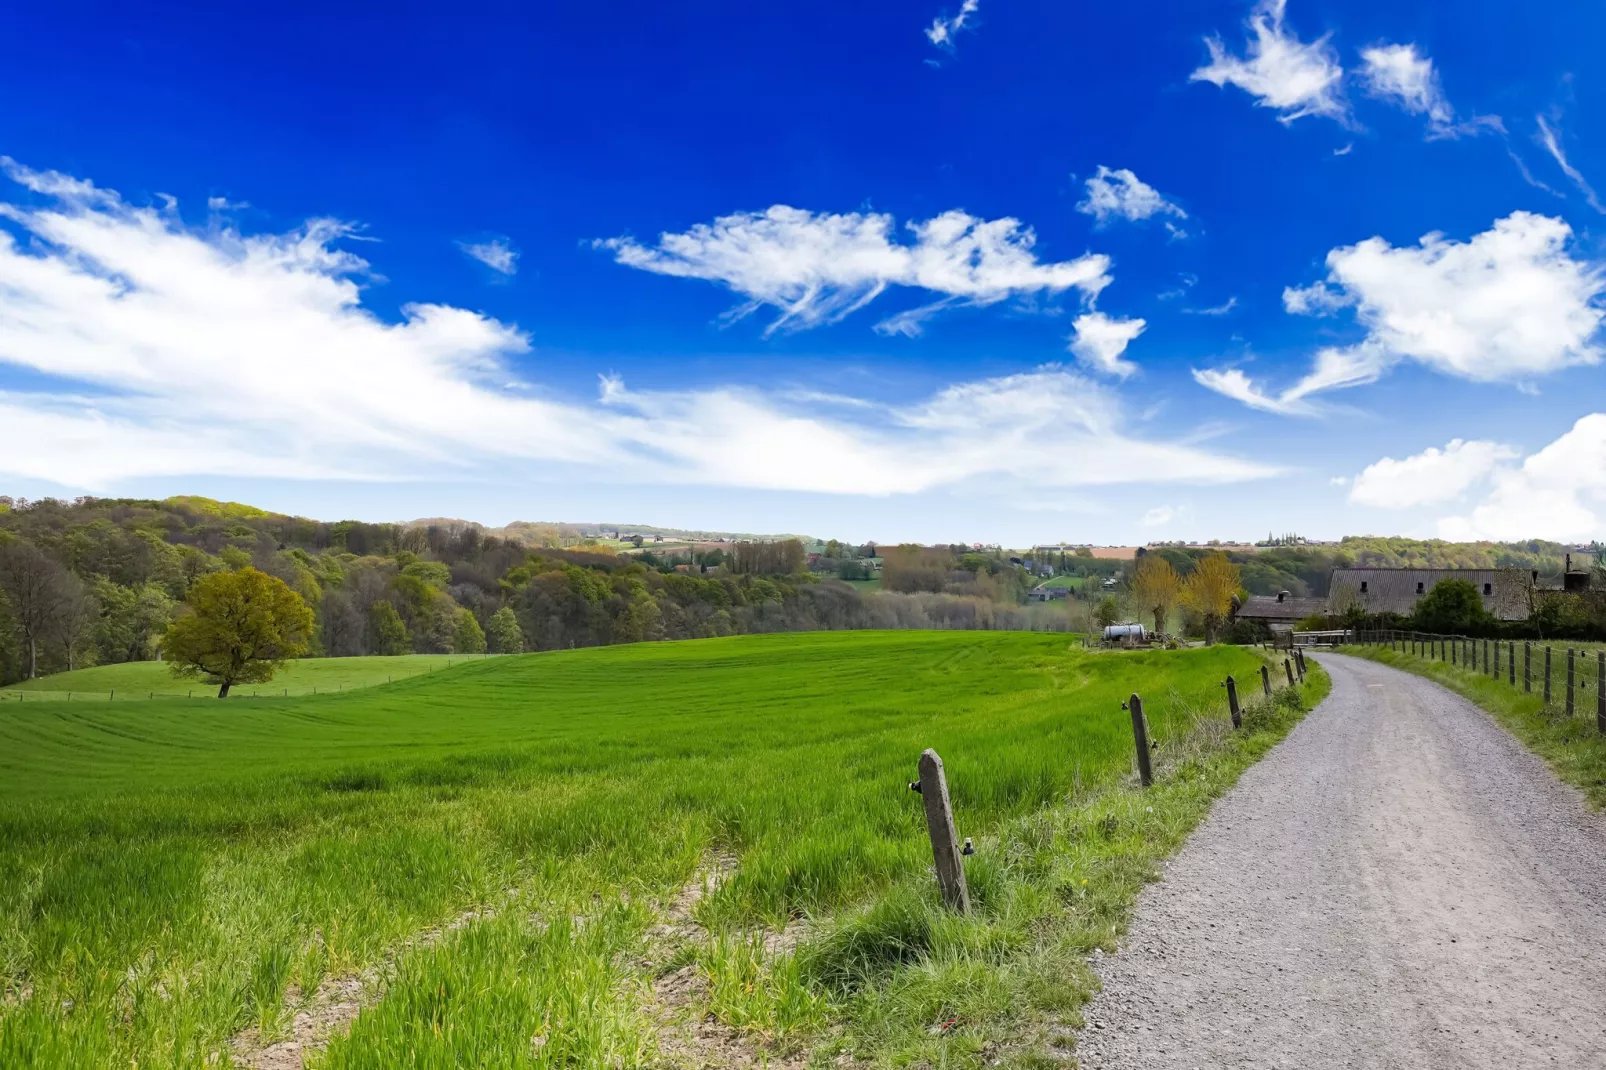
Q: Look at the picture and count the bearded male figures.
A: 0